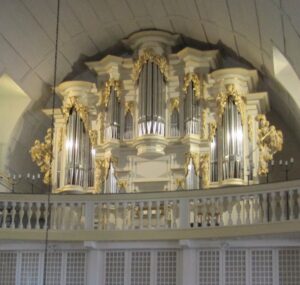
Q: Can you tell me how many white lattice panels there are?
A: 11